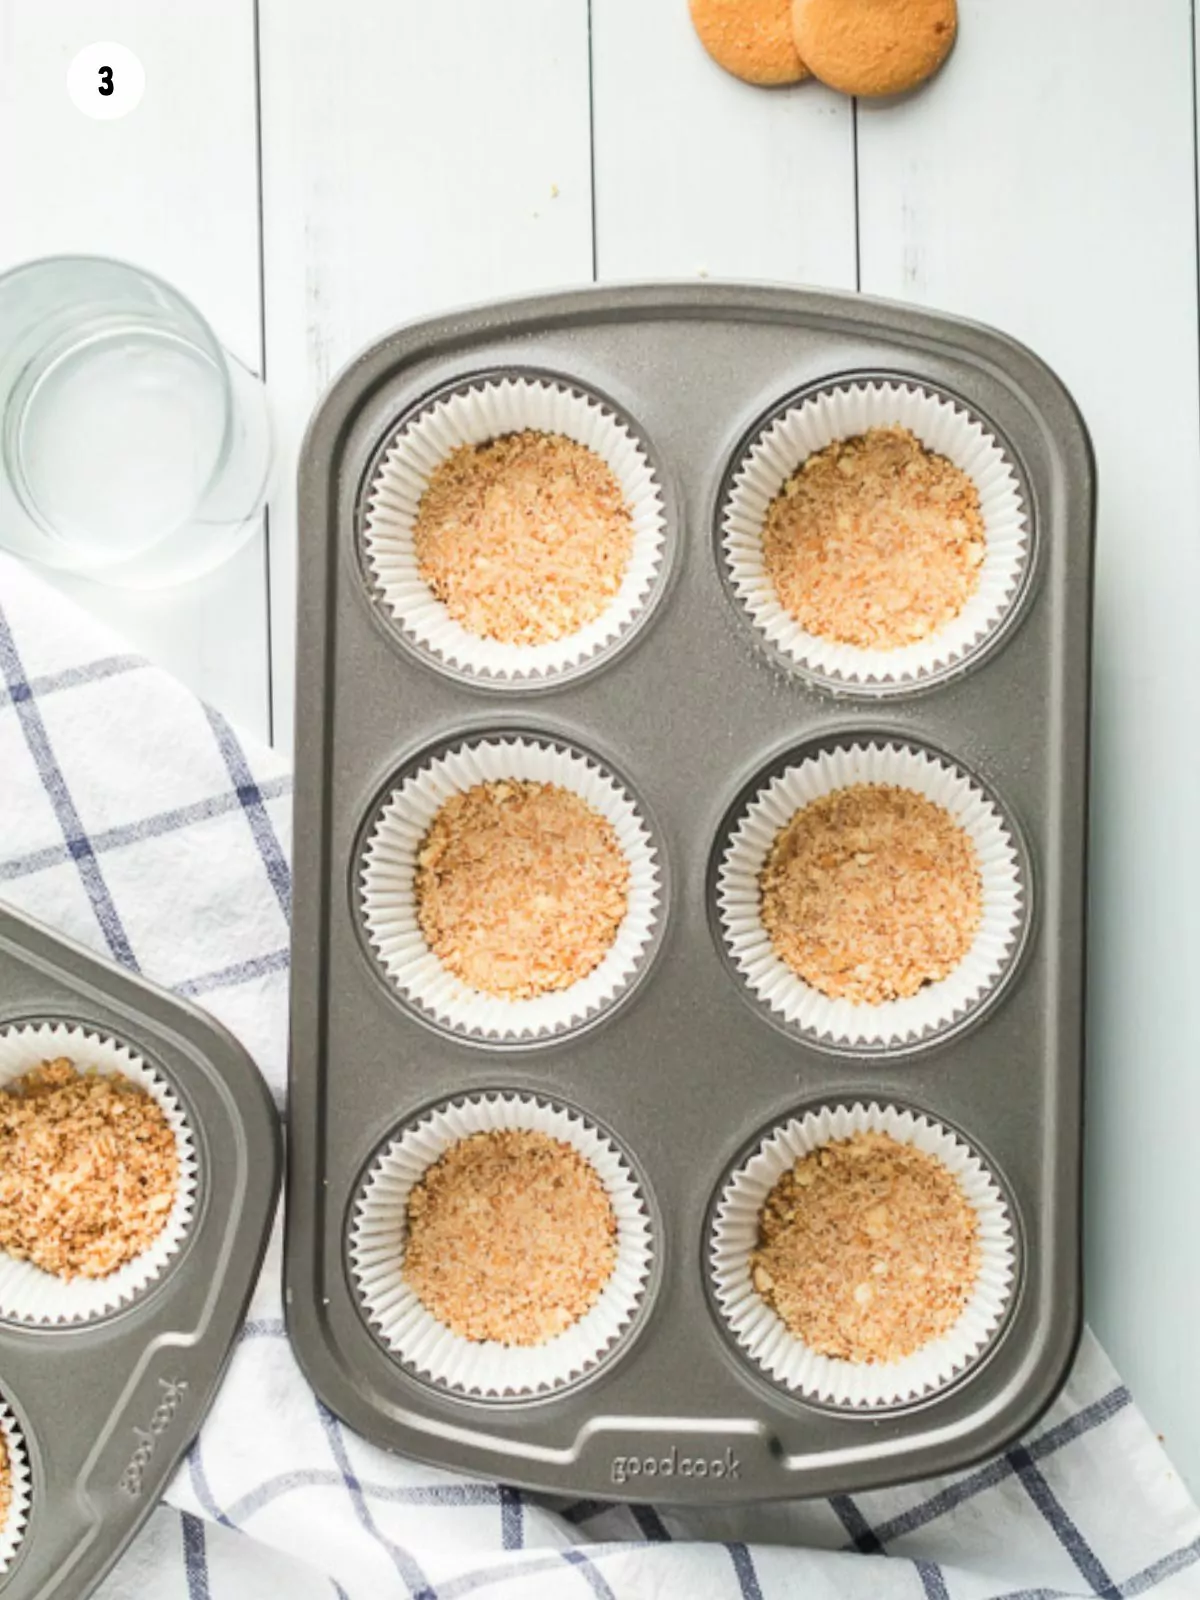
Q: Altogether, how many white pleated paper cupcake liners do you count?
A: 8